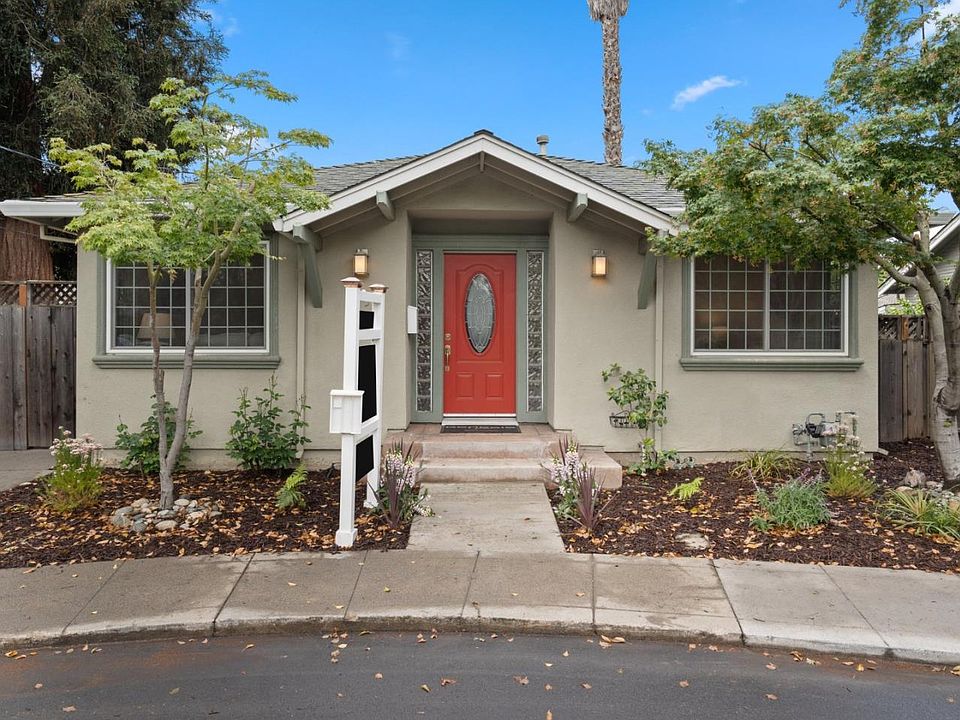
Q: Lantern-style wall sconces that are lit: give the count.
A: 2